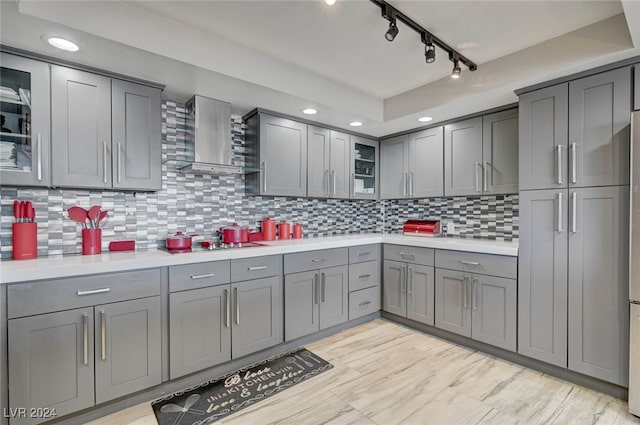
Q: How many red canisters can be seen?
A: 3